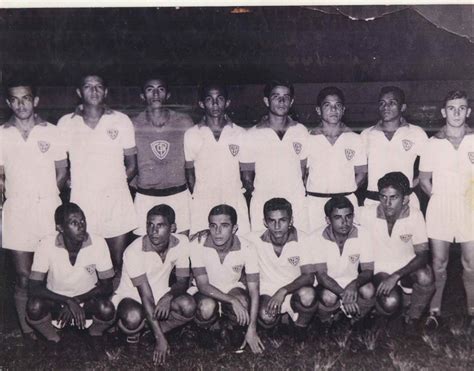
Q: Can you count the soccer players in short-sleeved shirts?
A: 13